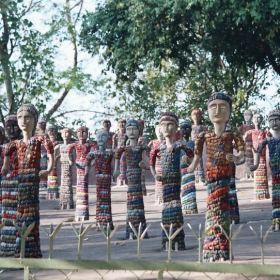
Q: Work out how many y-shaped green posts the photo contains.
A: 9